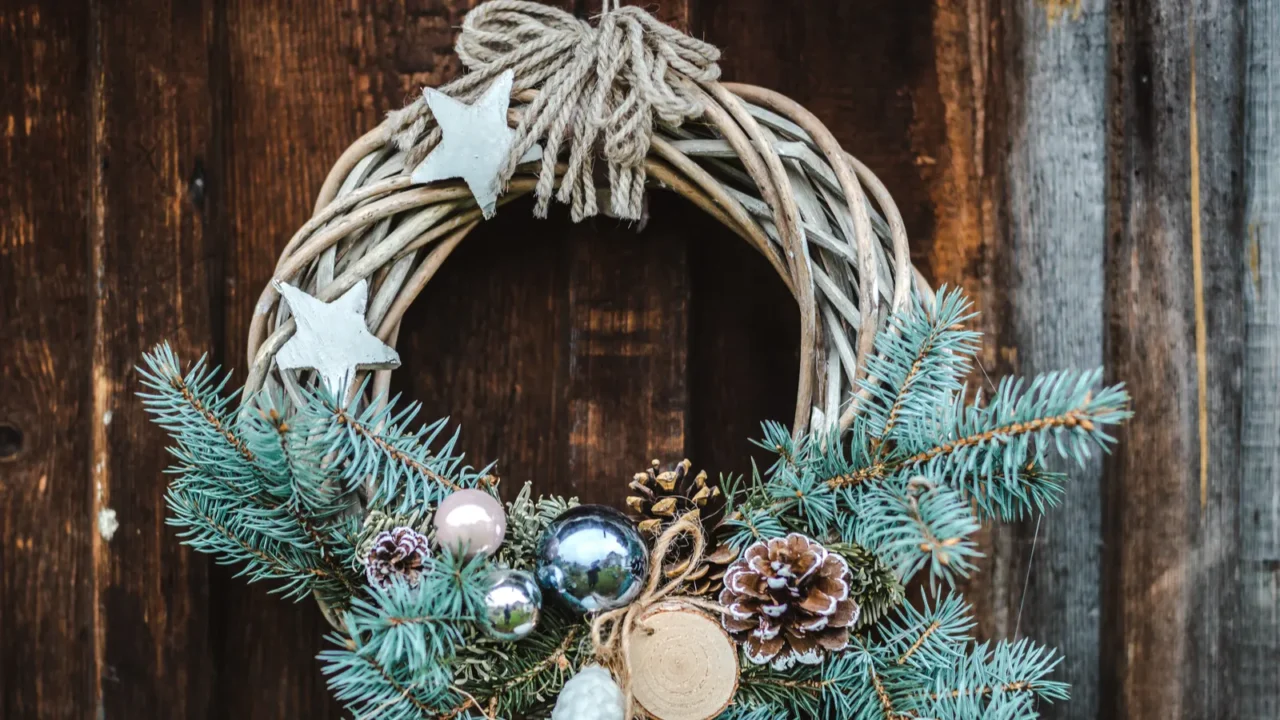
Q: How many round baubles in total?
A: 3